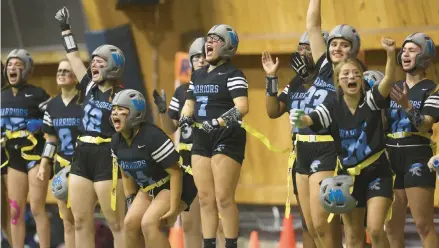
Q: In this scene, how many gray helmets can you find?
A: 11